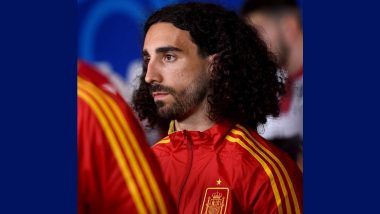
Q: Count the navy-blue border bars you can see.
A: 2